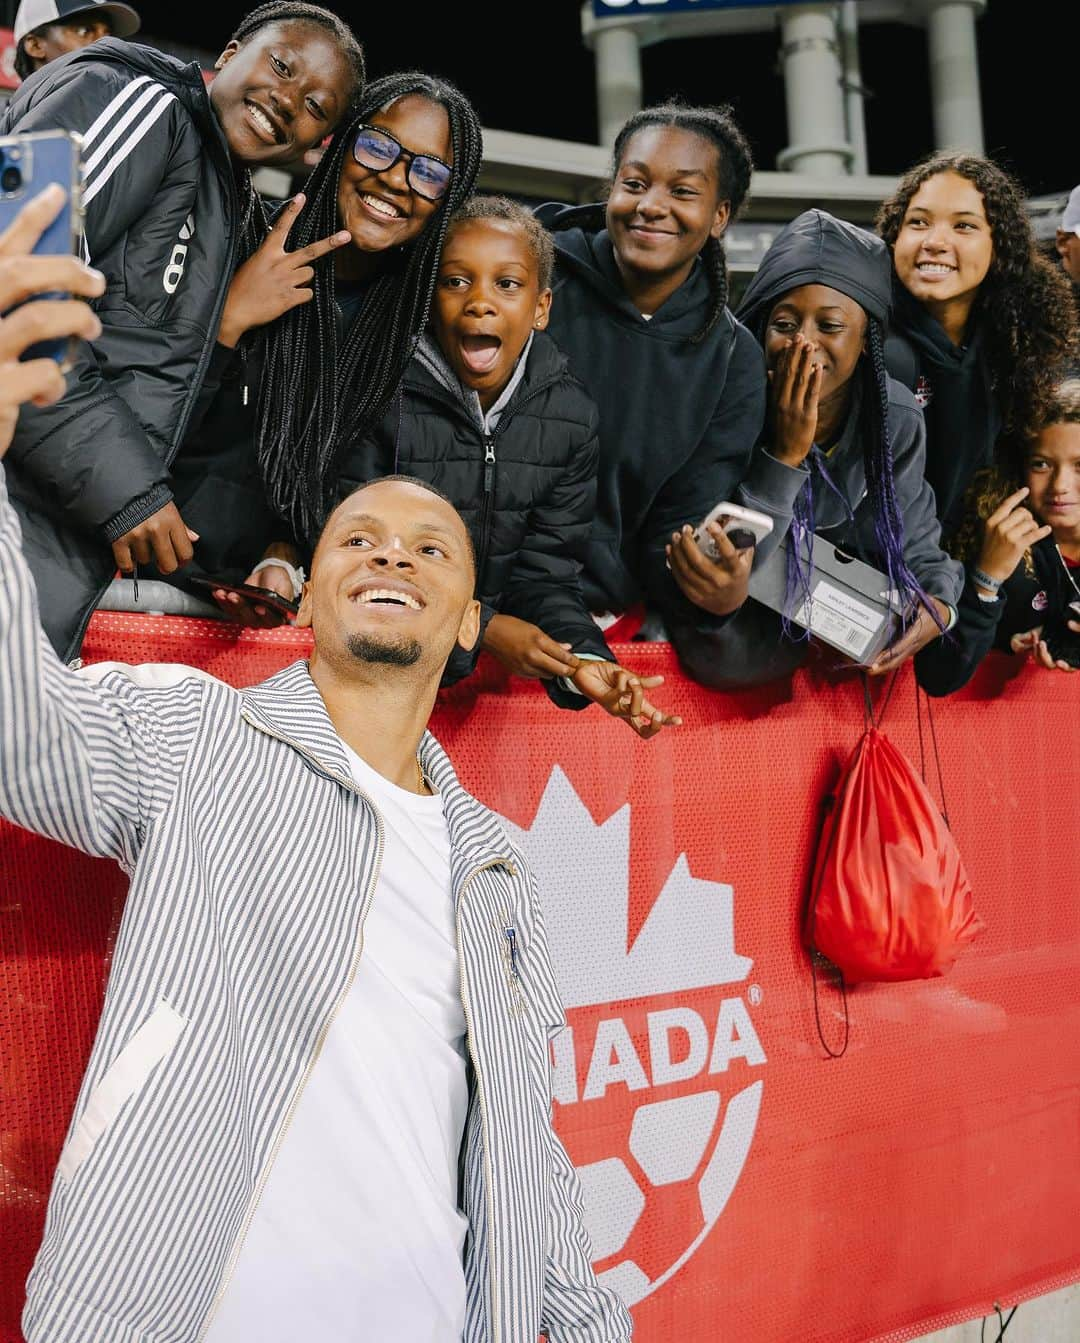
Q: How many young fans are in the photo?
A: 7